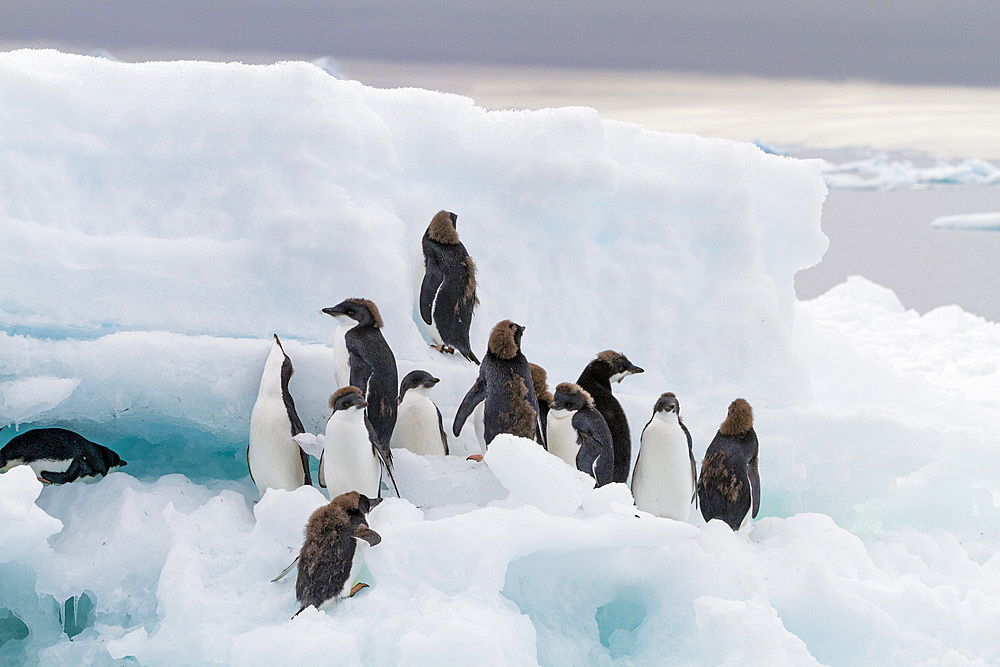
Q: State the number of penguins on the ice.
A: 13